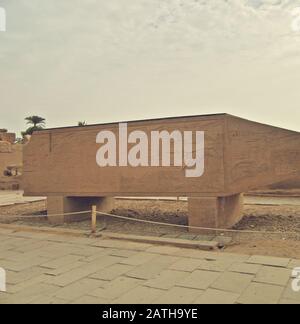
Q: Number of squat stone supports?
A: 2